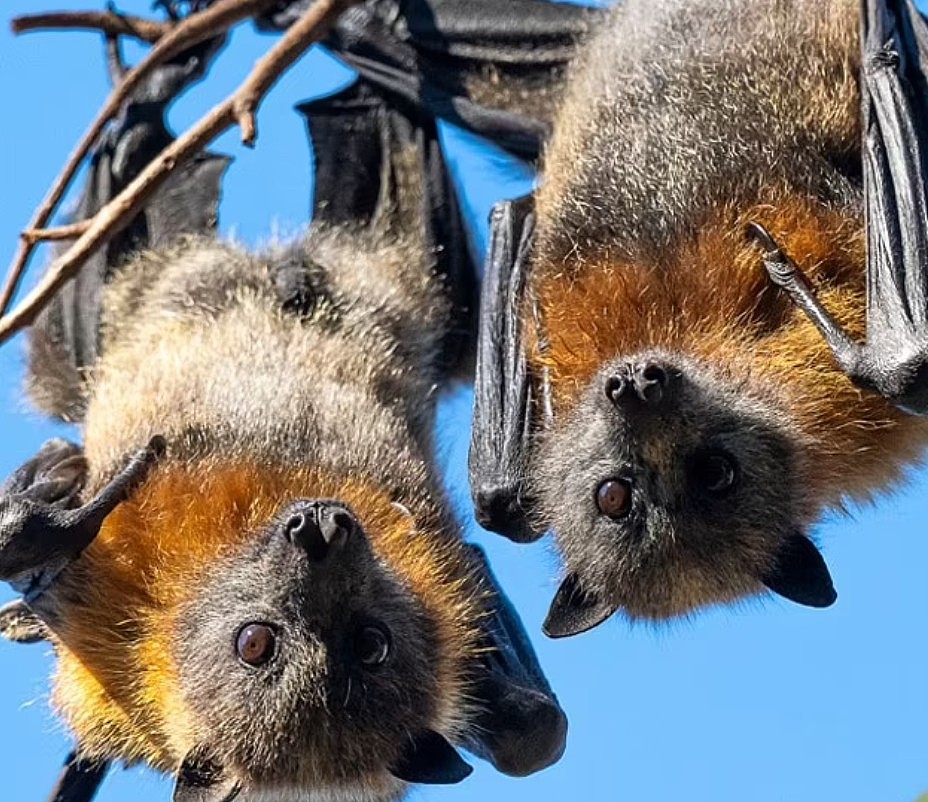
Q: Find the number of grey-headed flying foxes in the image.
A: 2